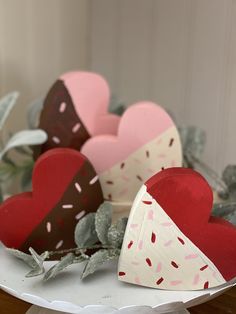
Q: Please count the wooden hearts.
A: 4